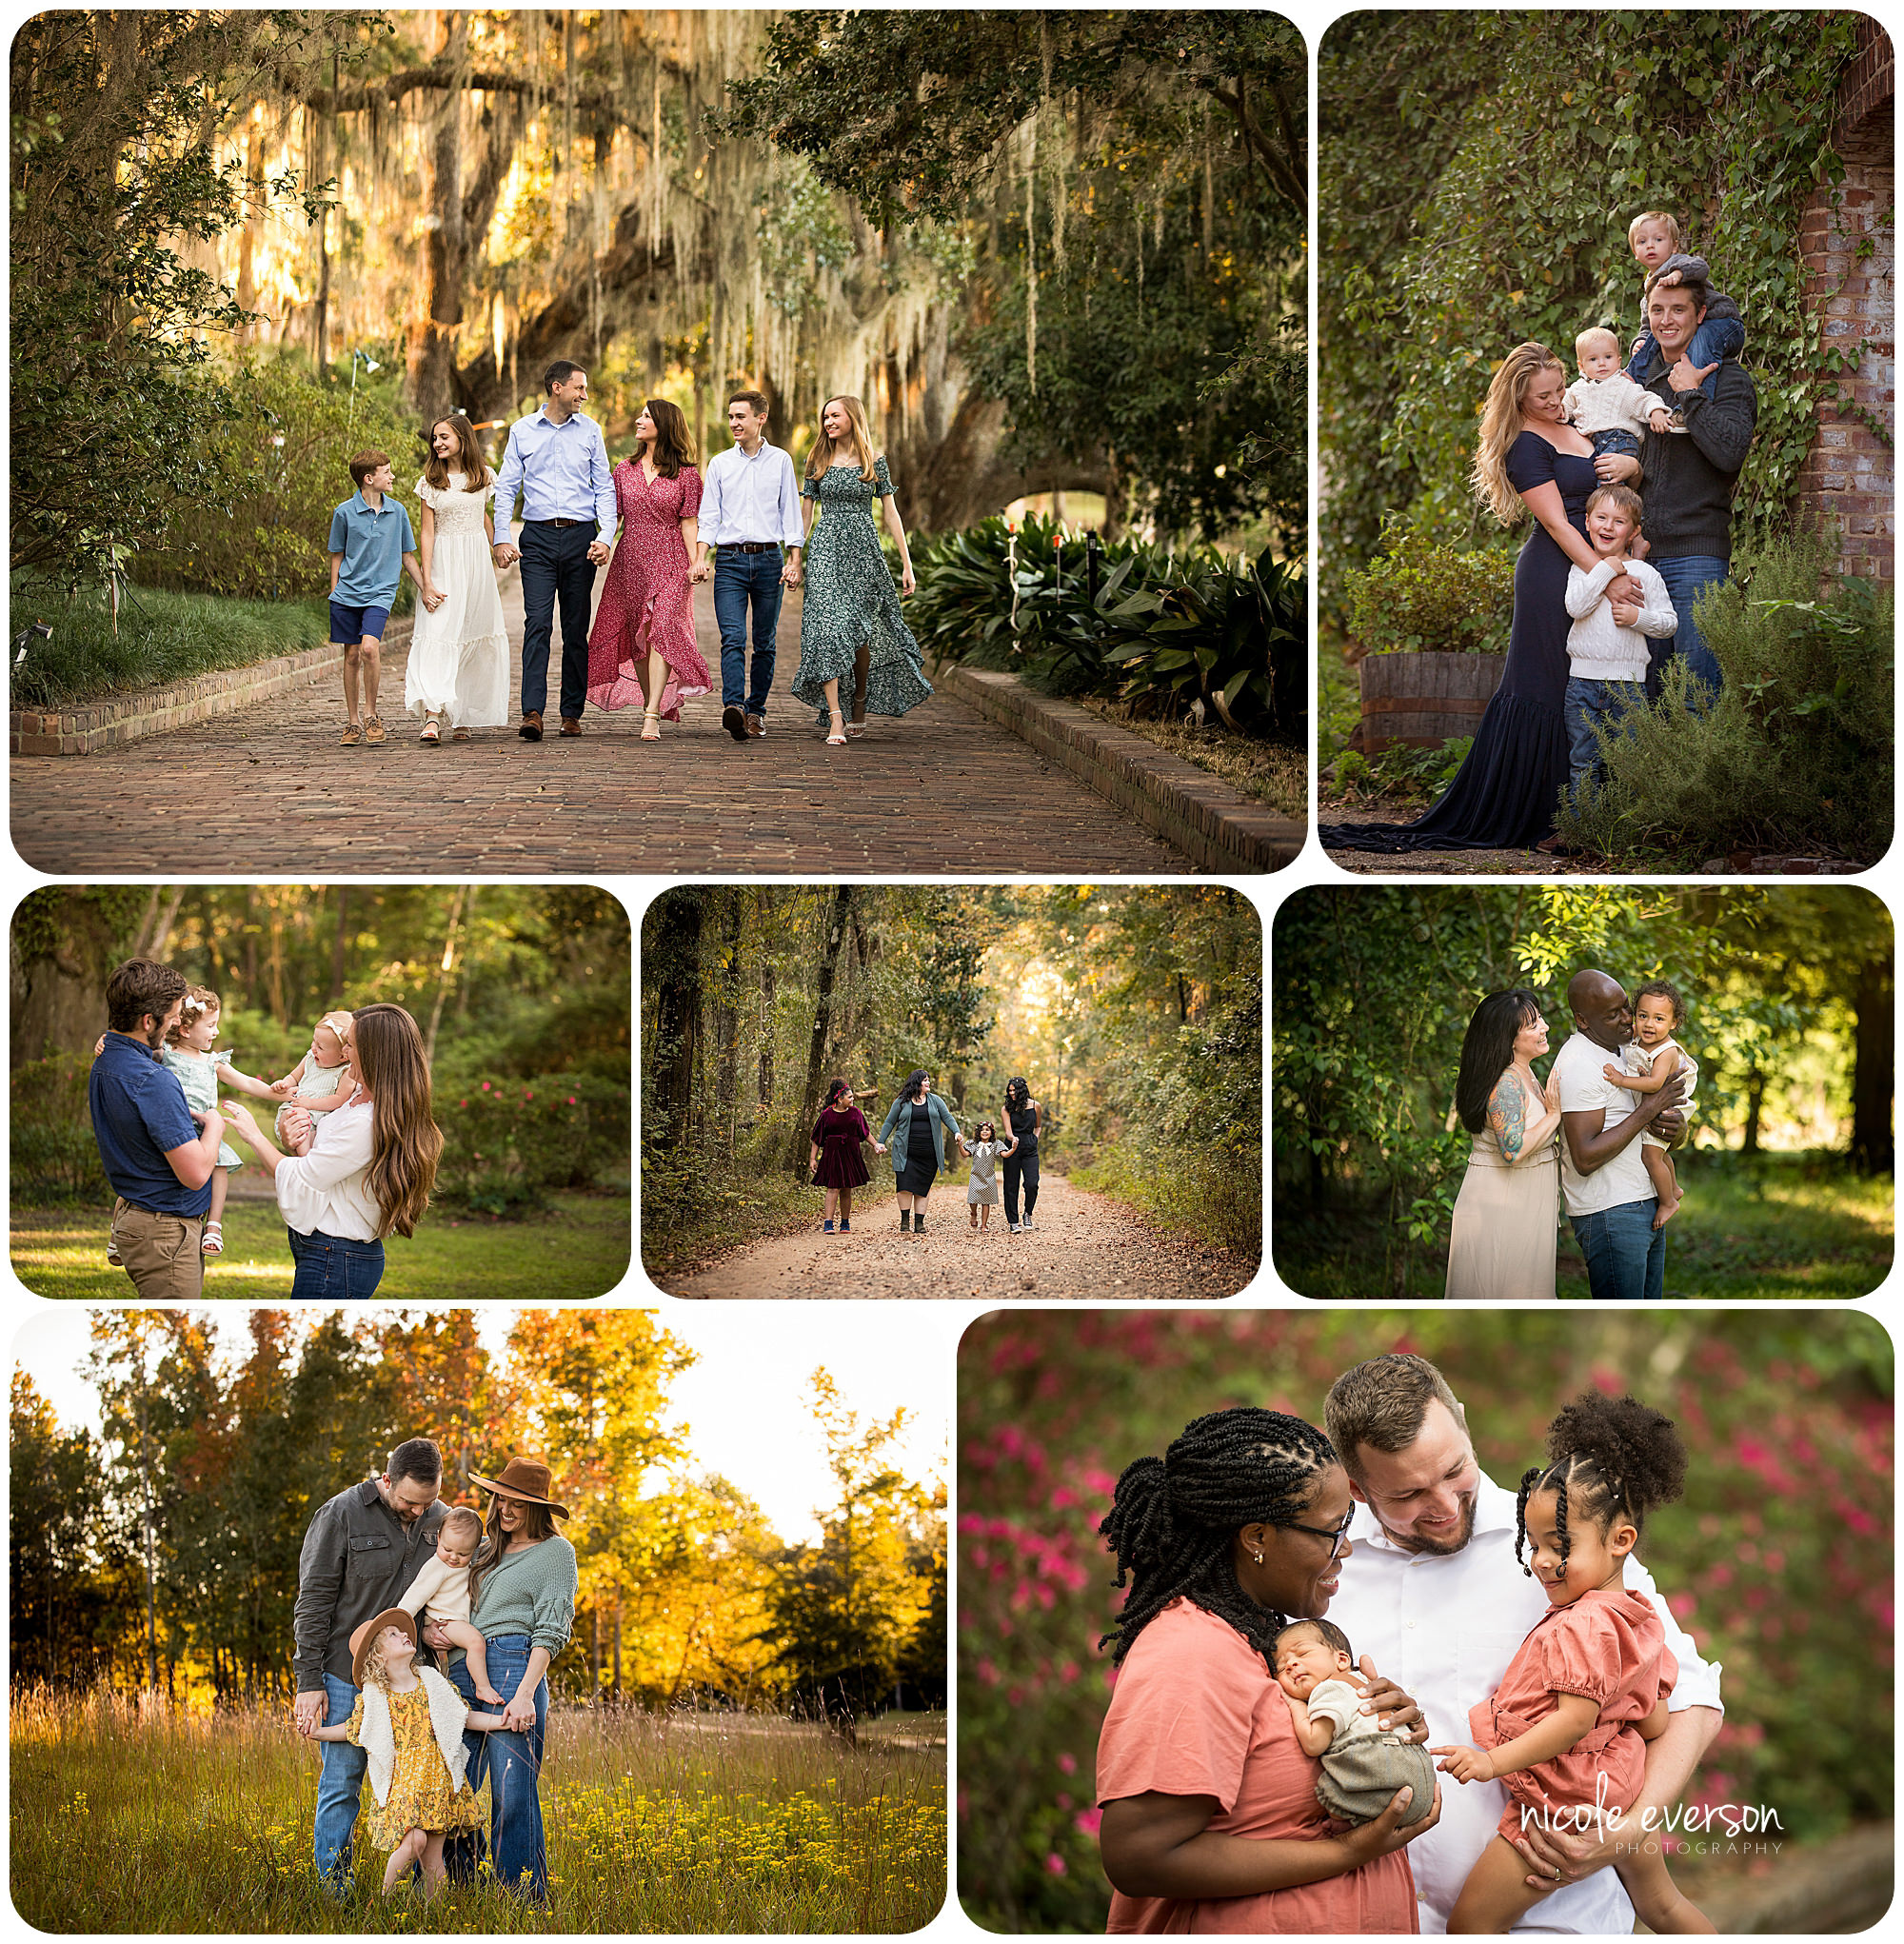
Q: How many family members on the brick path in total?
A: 6